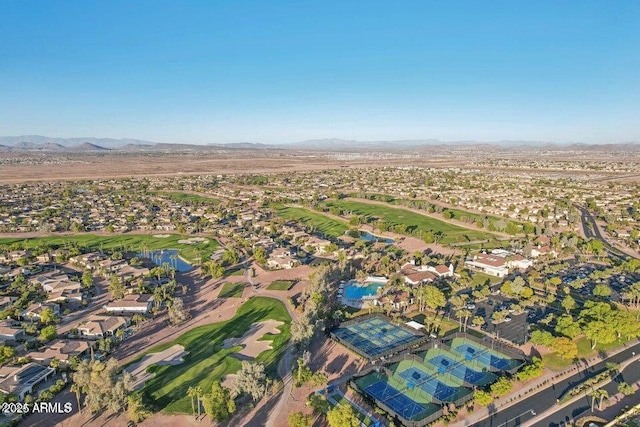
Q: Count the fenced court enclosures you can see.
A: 2